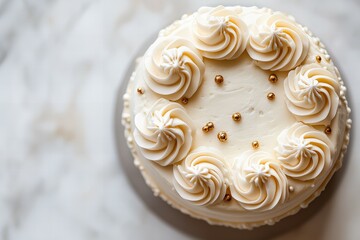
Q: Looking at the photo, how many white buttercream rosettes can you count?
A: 8